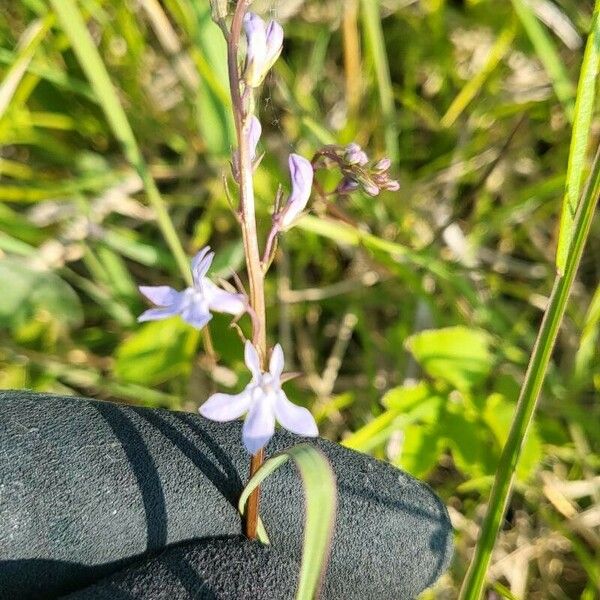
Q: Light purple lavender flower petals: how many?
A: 10